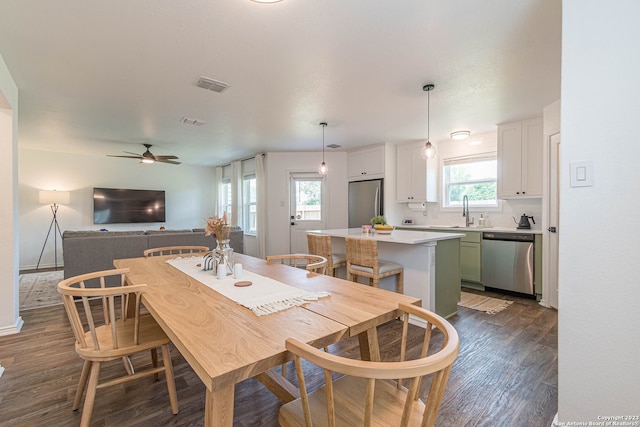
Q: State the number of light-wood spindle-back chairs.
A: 4